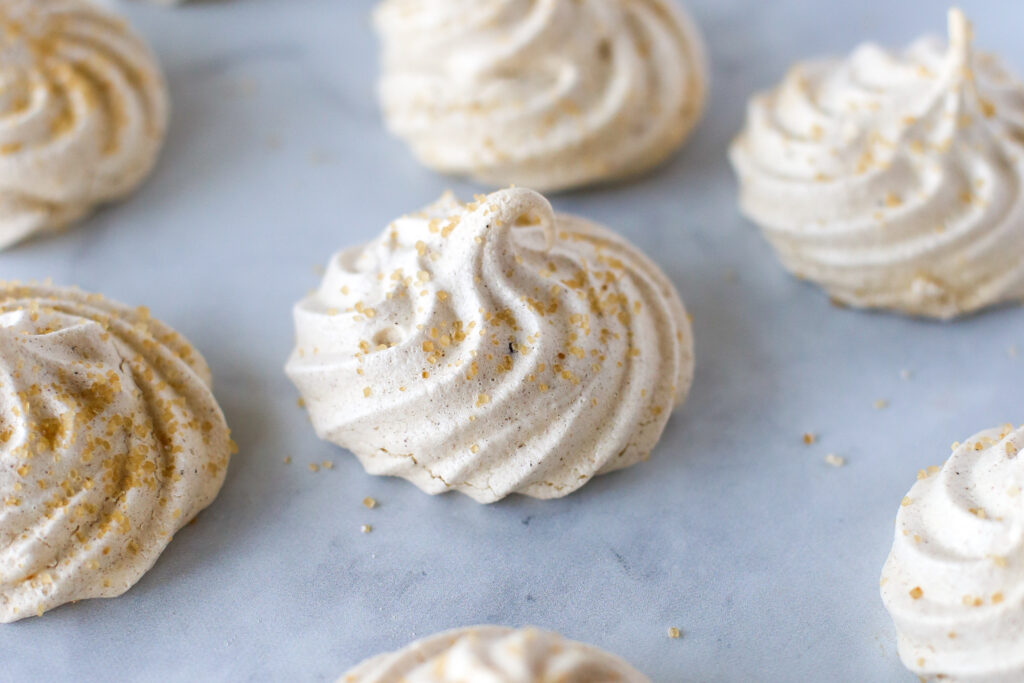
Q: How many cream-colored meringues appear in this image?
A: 7